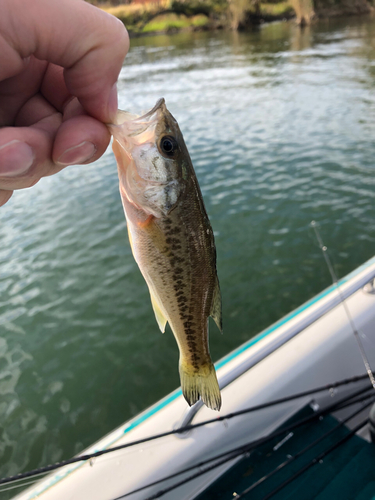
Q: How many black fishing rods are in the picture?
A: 5